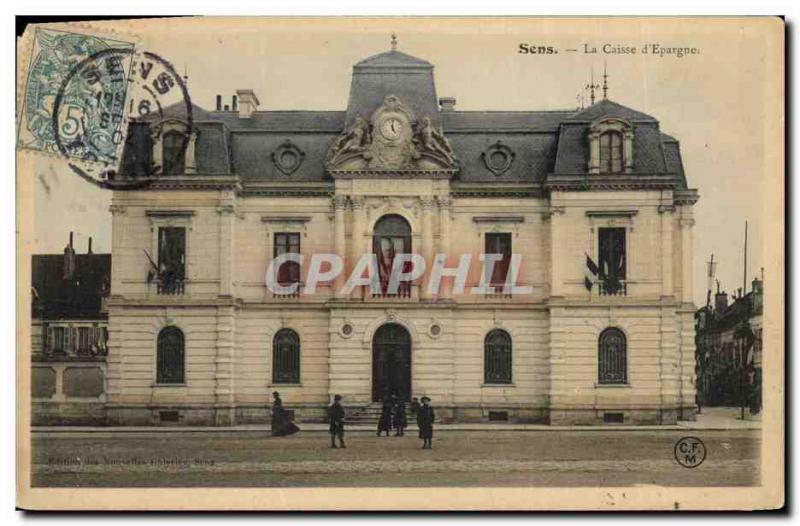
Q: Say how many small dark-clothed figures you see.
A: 6